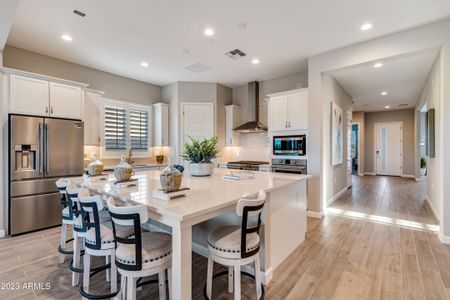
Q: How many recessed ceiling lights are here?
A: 8